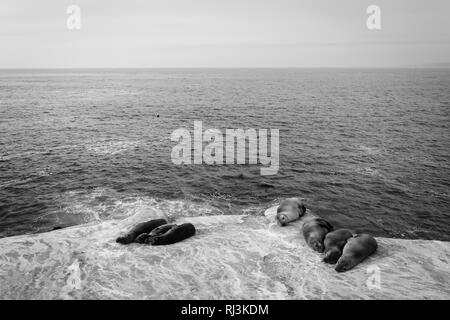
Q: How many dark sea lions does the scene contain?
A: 7